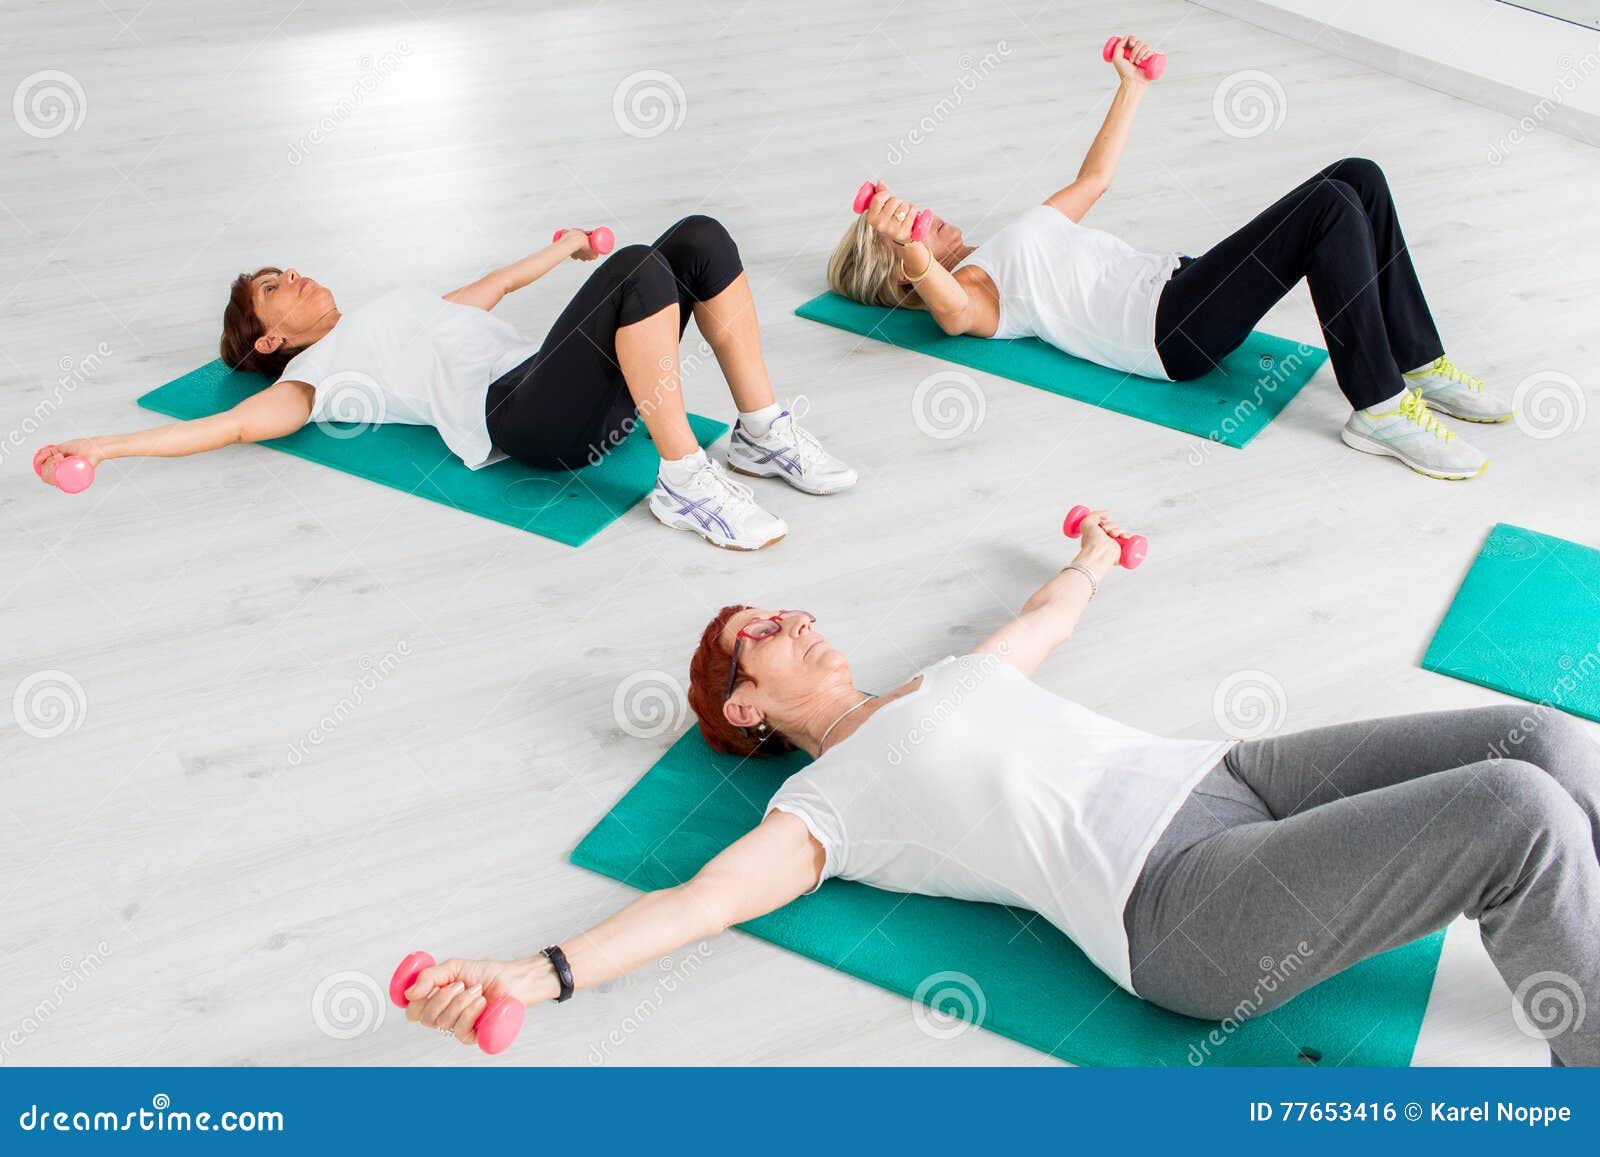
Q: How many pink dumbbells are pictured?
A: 6